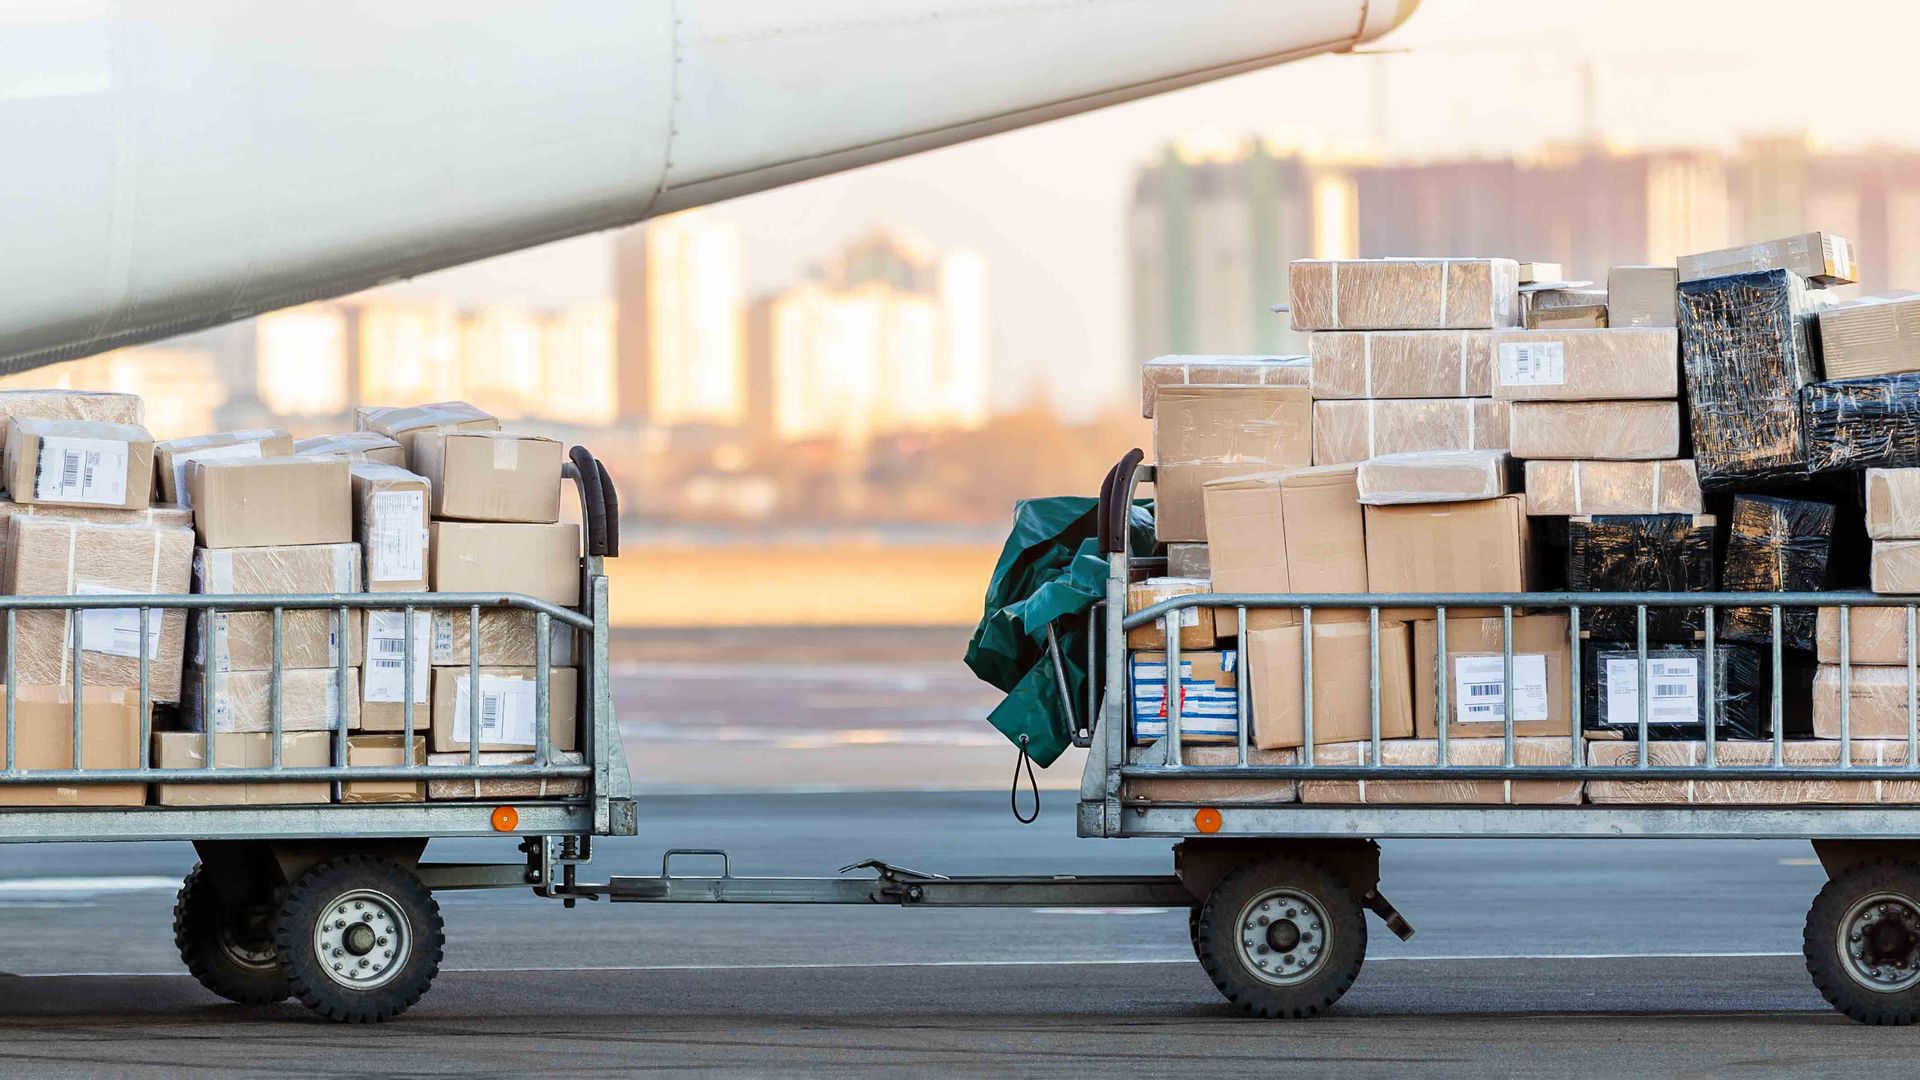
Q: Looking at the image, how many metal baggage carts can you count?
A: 2